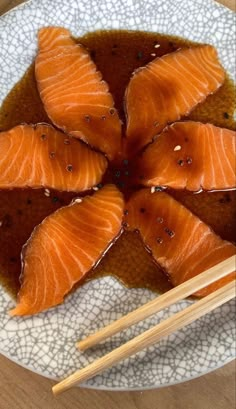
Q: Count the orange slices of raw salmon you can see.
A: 6